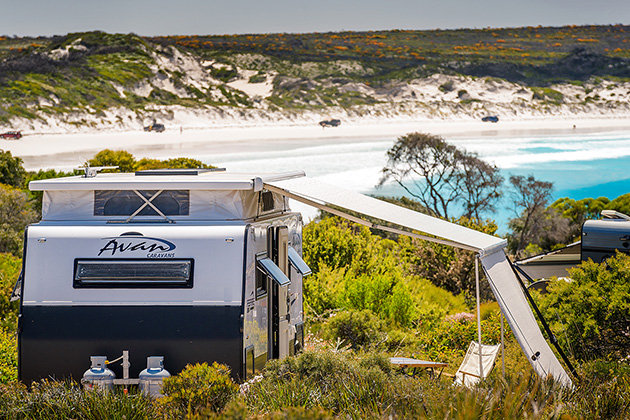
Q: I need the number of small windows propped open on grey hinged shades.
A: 2